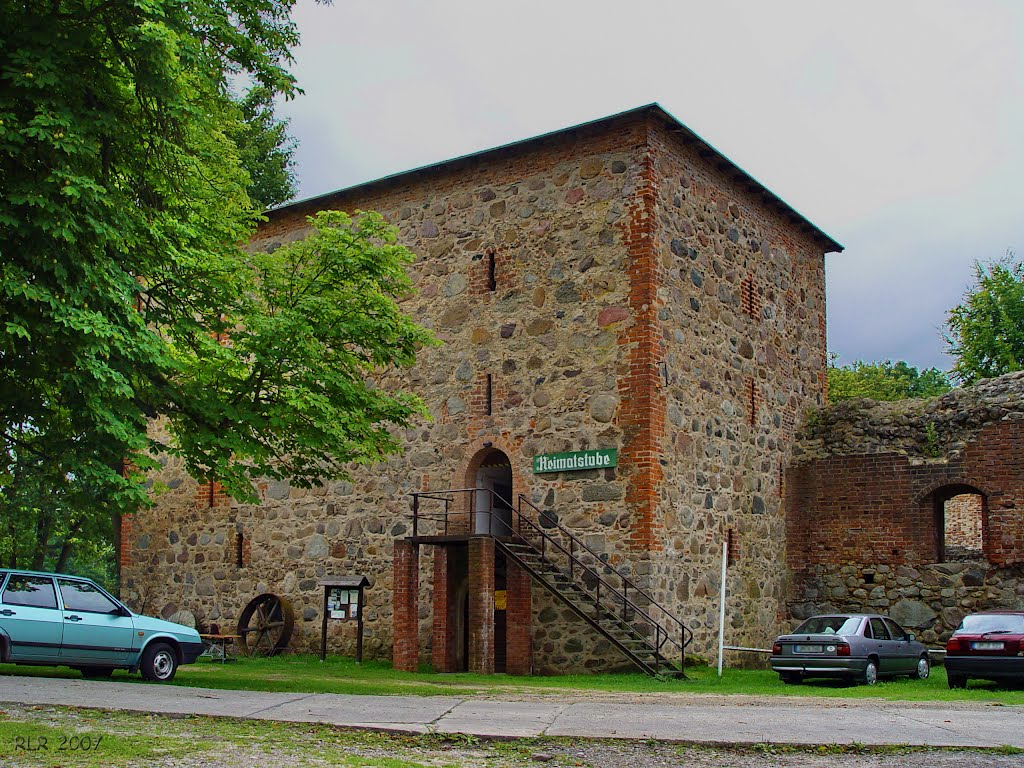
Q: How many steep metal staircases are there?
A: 1